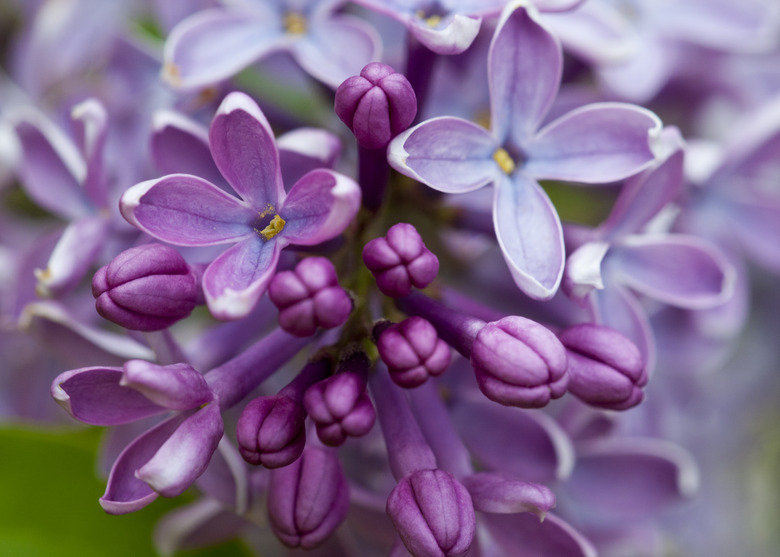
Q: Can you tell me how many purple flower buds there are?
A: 11